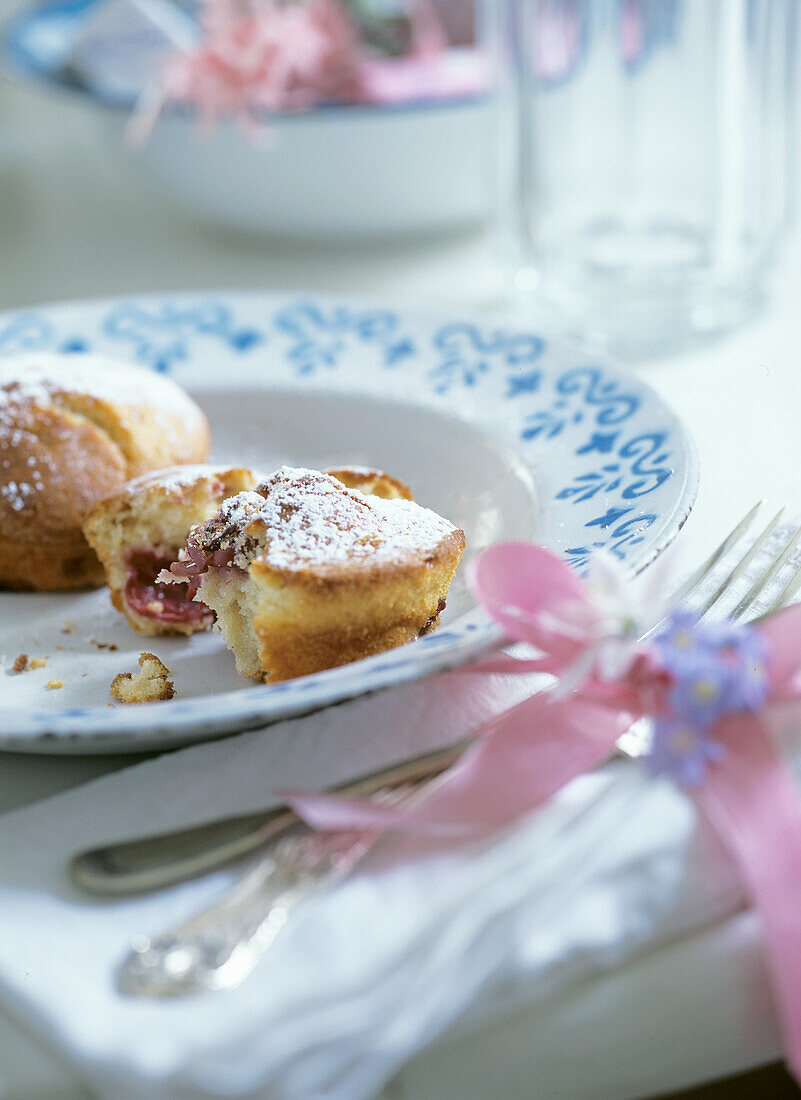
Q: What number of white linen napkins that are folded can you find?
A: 1